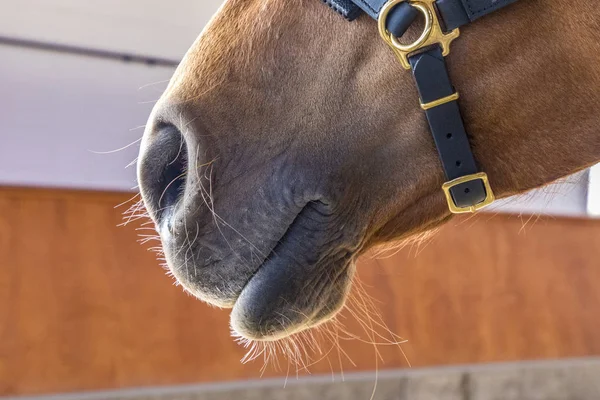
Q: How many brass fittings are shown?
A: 3